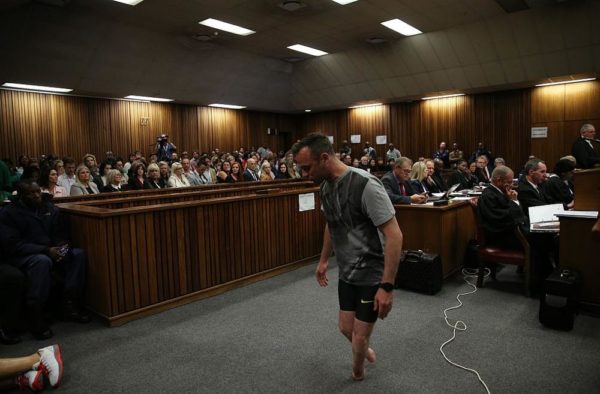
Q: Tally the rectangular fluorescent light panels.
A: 11